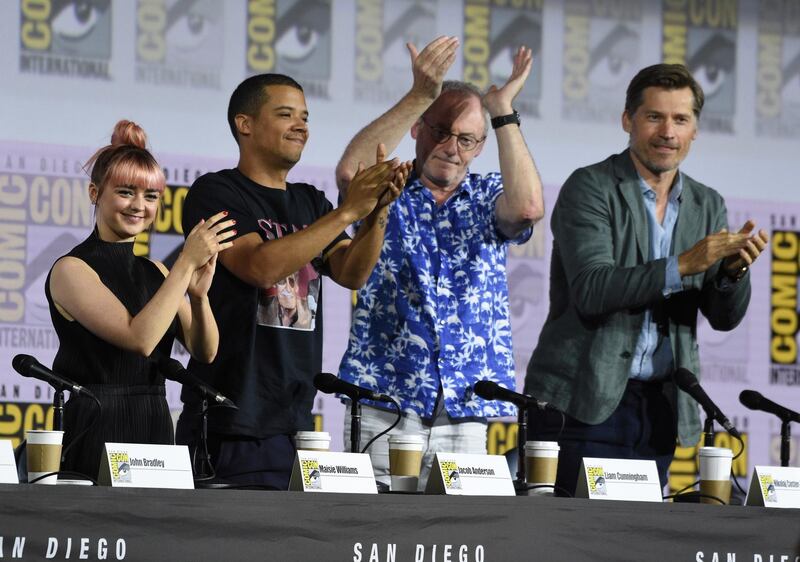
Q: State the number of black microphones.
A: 6